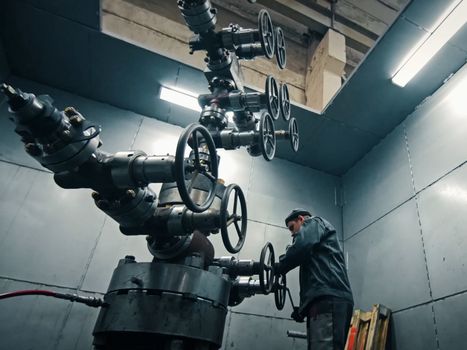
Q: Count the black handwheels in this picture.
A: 10